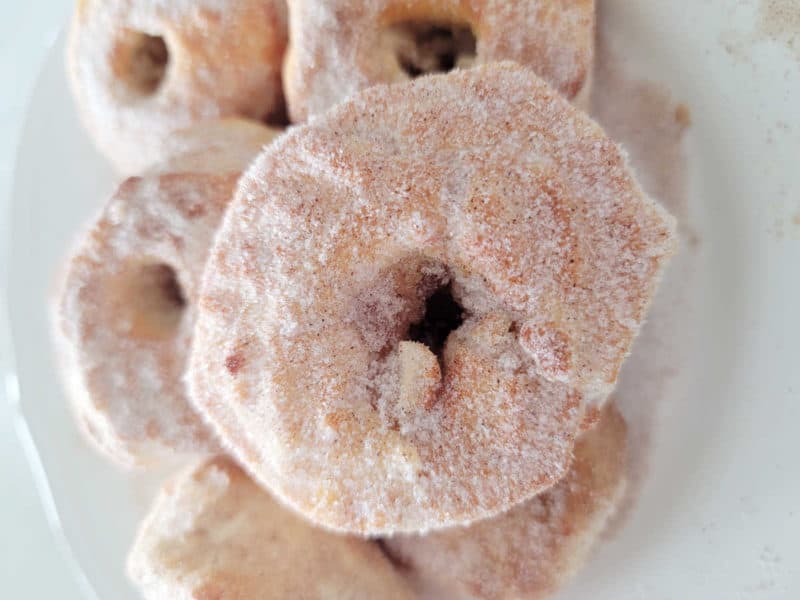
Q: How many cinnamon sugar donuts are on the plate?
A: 6